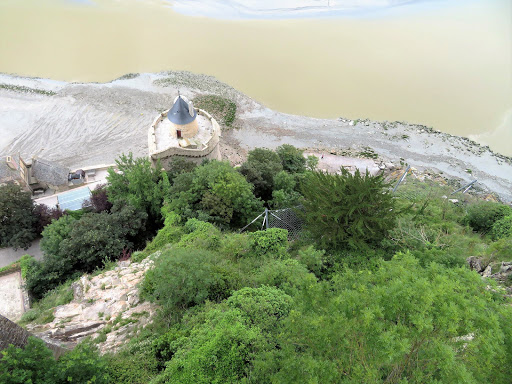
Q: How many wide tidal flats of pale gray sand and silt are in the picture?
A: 1